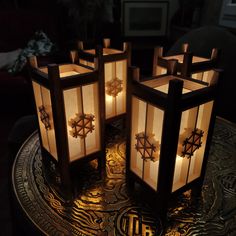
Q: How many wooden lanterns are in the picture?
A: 4